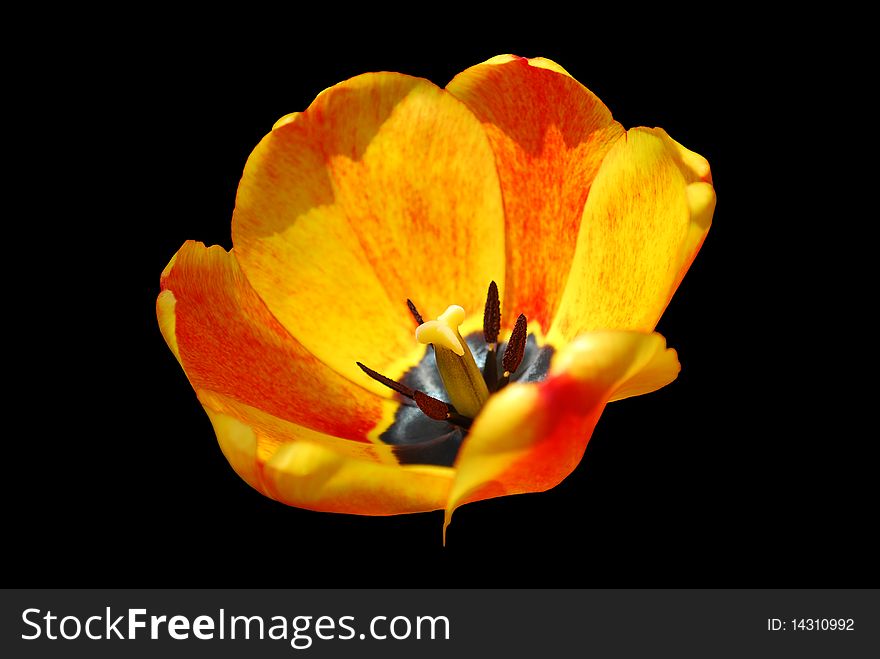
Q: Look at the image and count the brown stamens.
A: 5